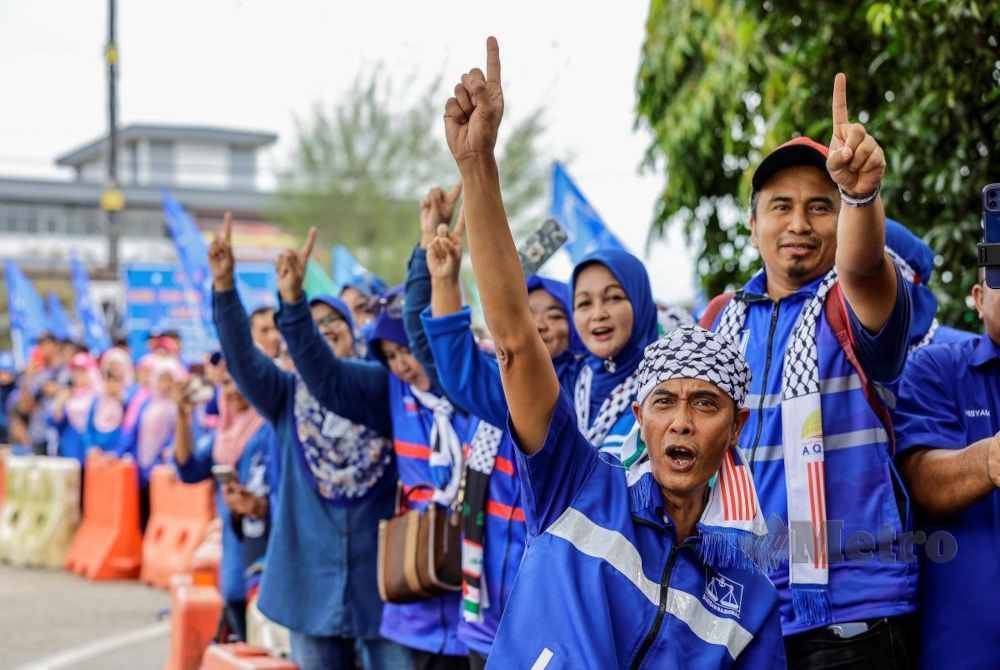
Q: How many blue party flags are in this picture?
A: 6